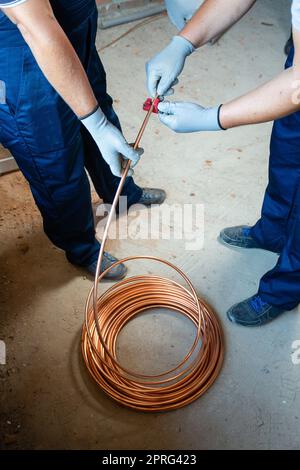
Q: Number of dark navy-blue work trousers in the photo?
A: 2